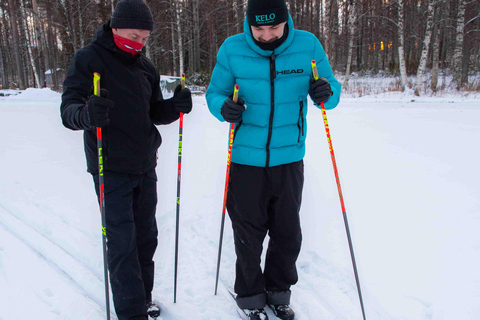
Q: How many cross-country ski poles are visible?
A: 4